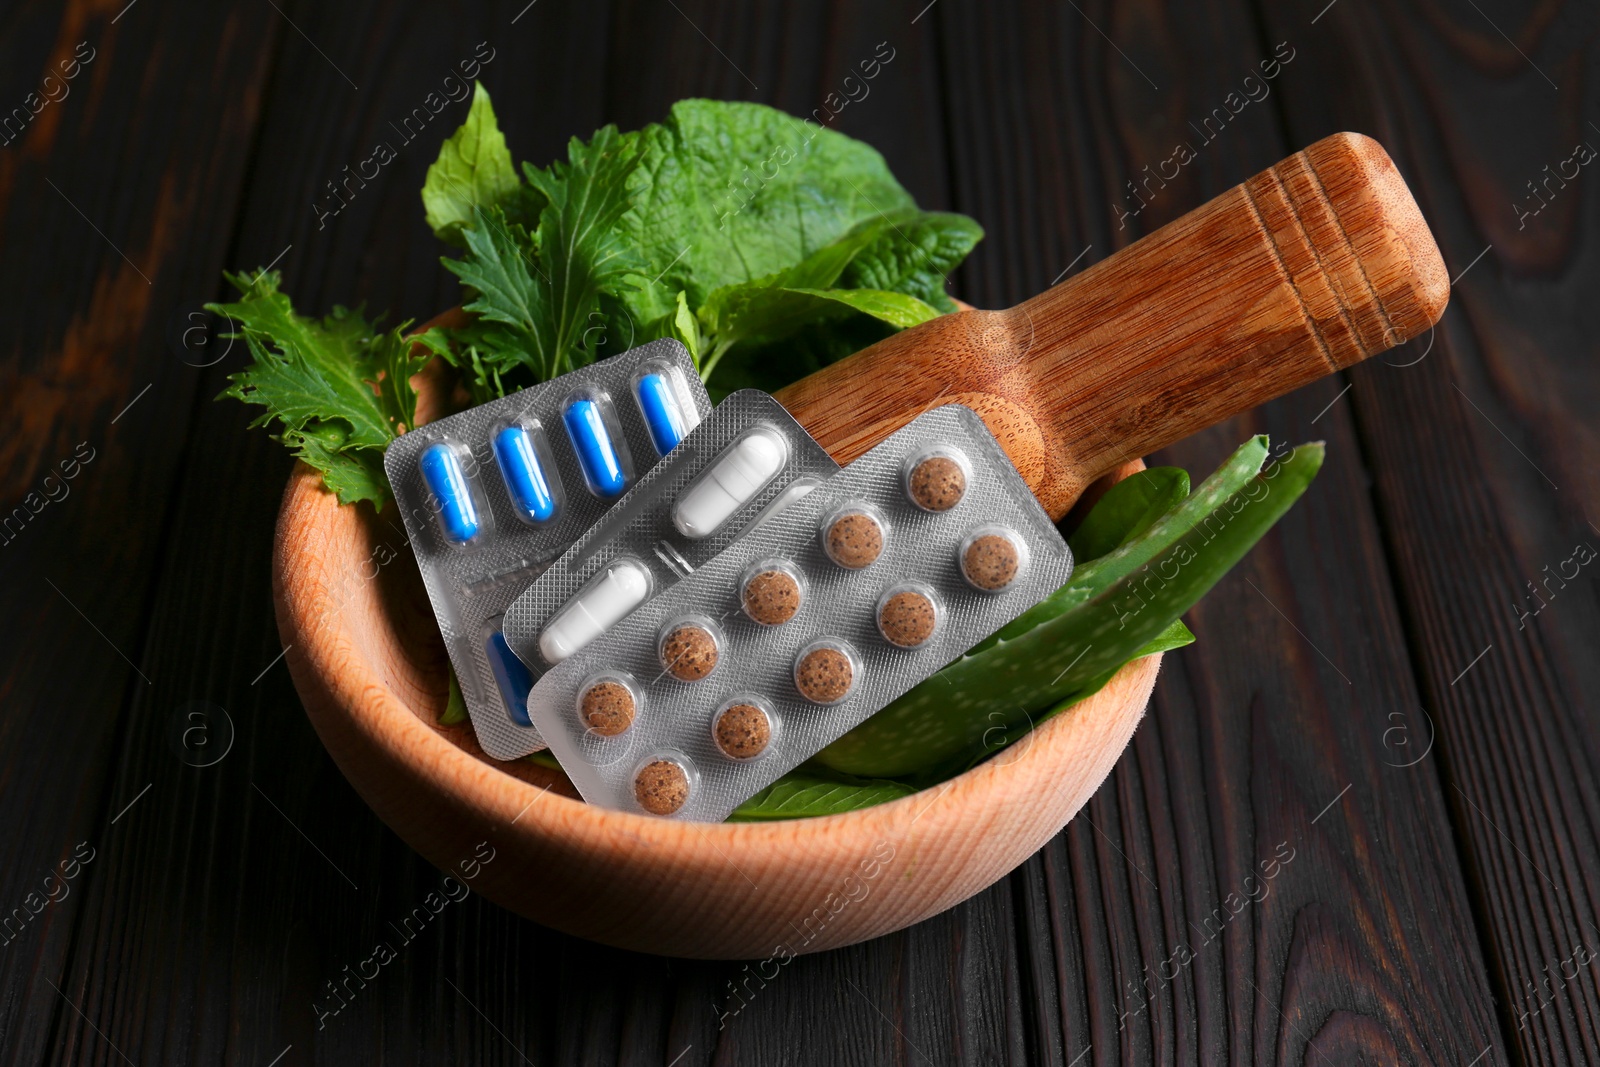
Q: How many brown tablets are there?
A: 10